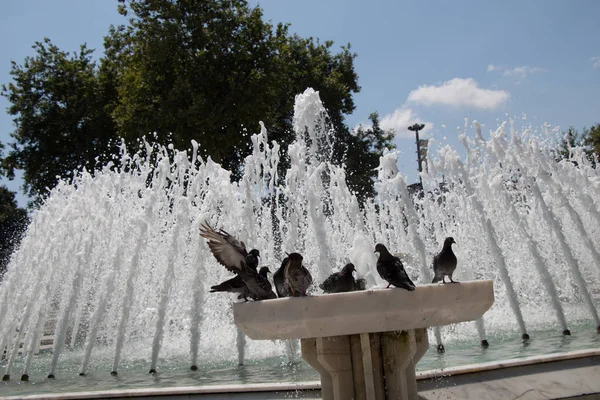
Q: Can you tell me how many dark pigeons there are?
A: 7